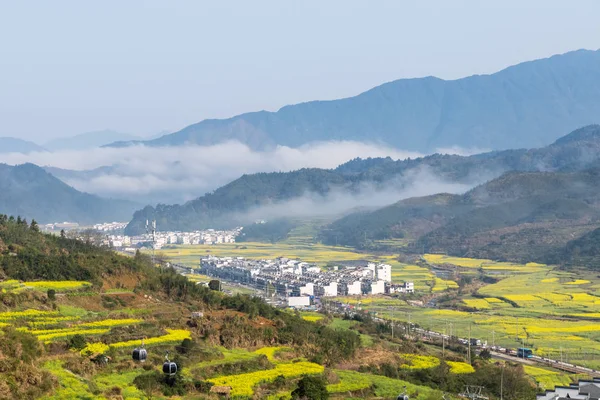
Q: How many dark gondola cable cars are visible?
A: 3